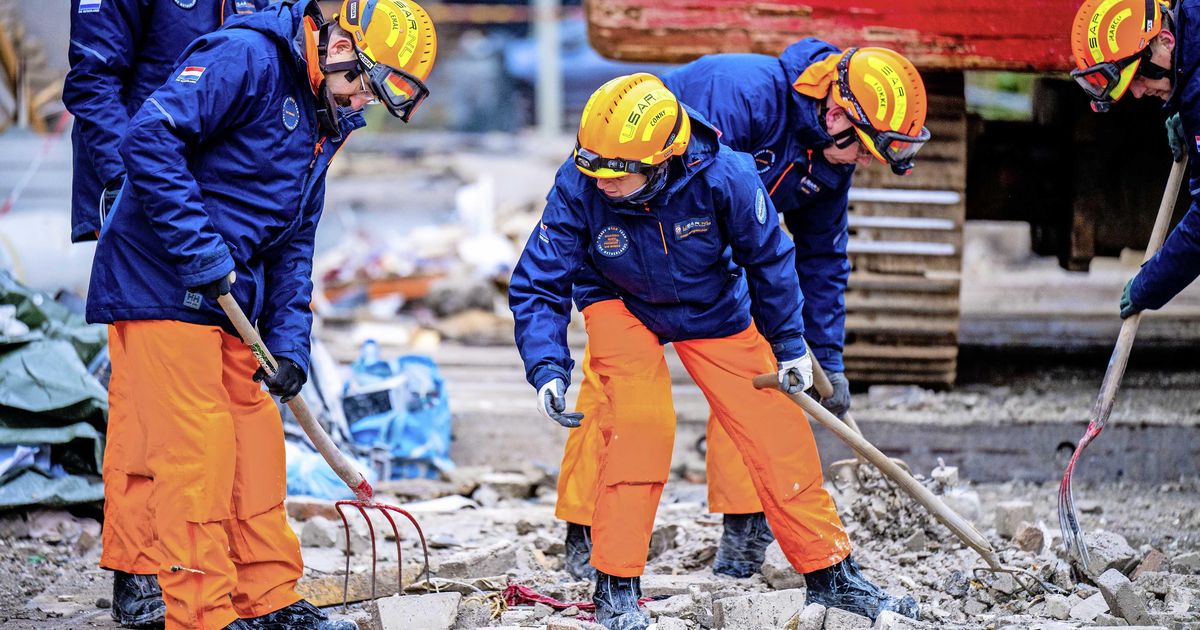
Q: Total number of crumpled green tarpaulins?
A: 1